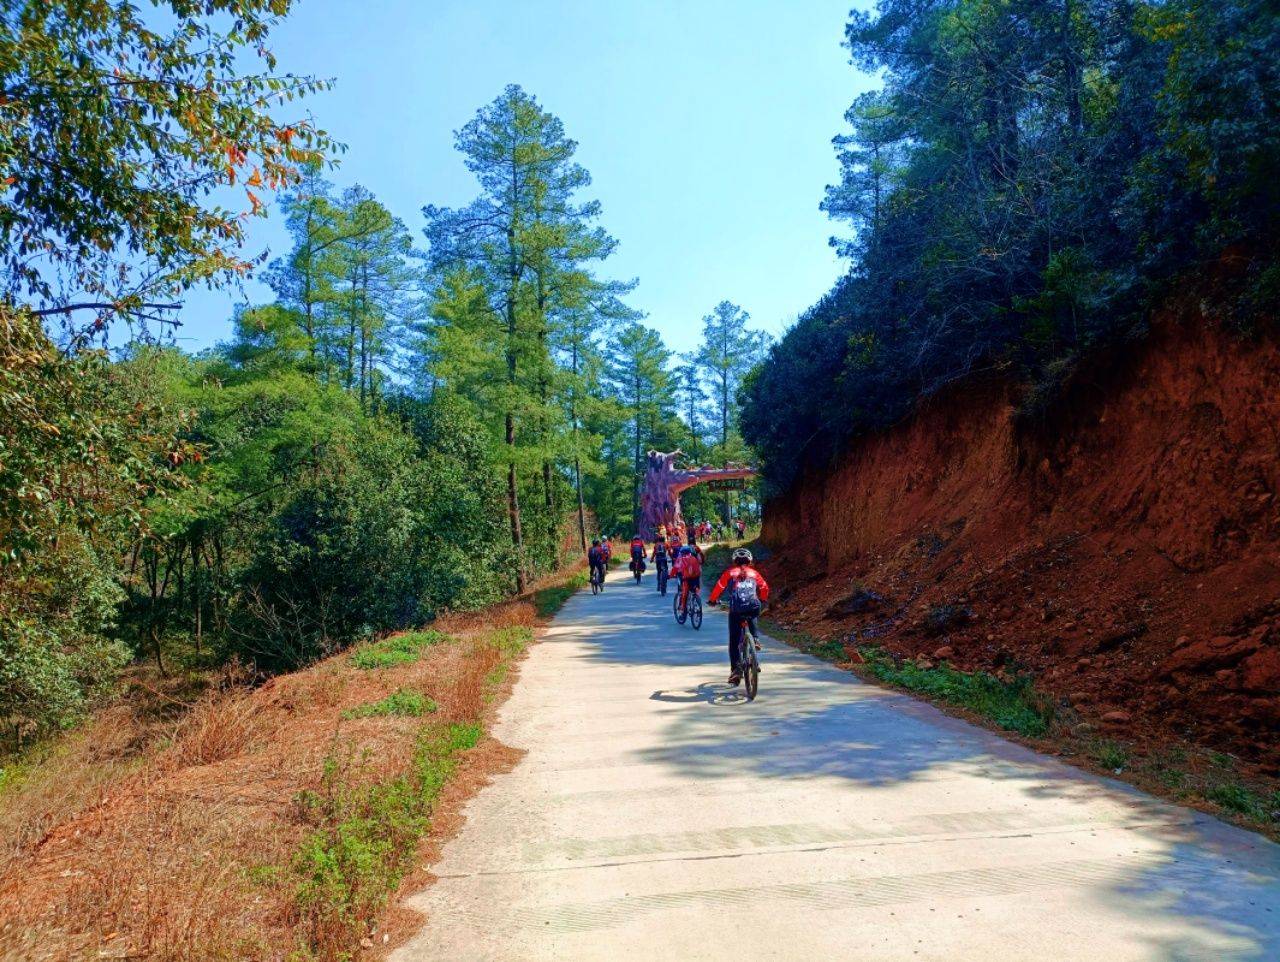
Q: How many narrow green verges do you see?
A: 2